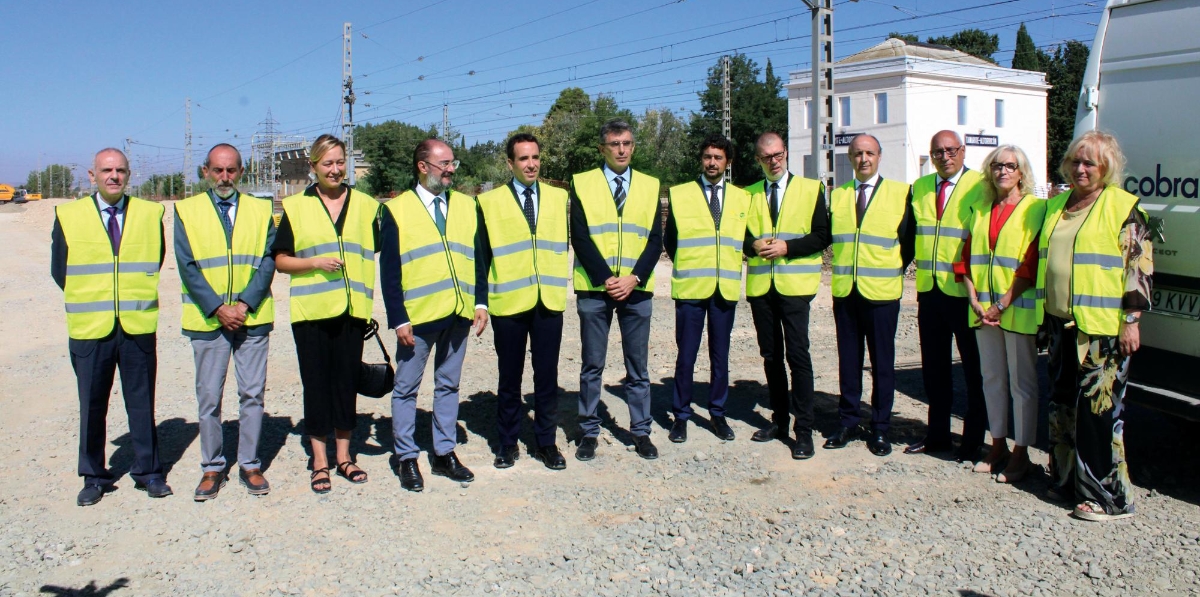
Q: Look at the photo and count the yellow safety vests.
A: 12